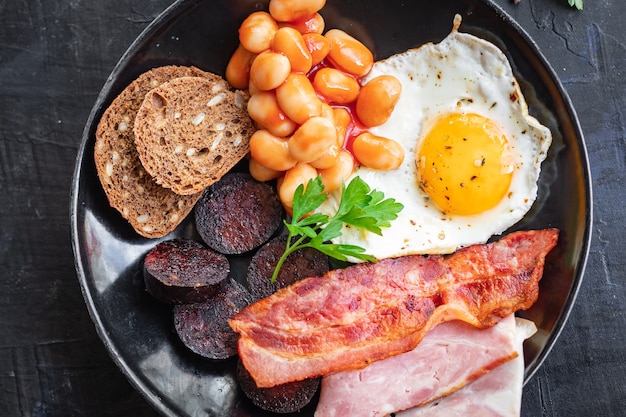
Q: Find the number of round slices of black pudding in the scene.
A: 5